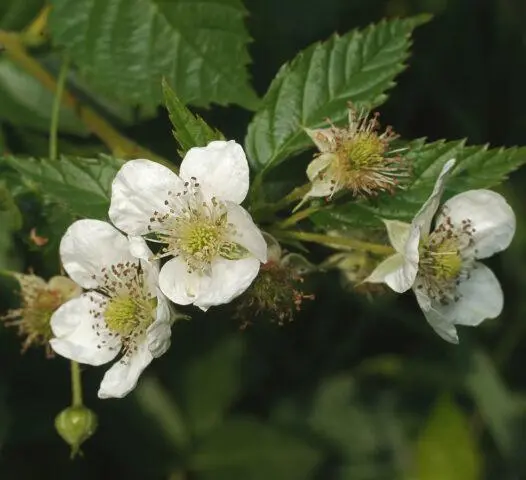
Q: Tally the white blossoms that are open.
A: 3